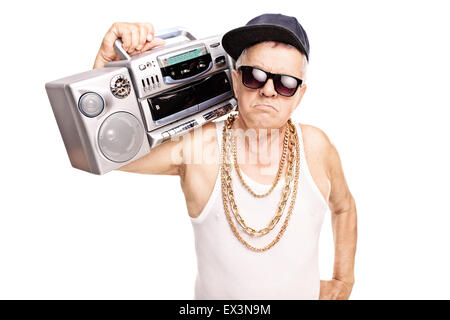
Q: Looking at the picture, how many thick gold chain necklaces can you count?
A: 3